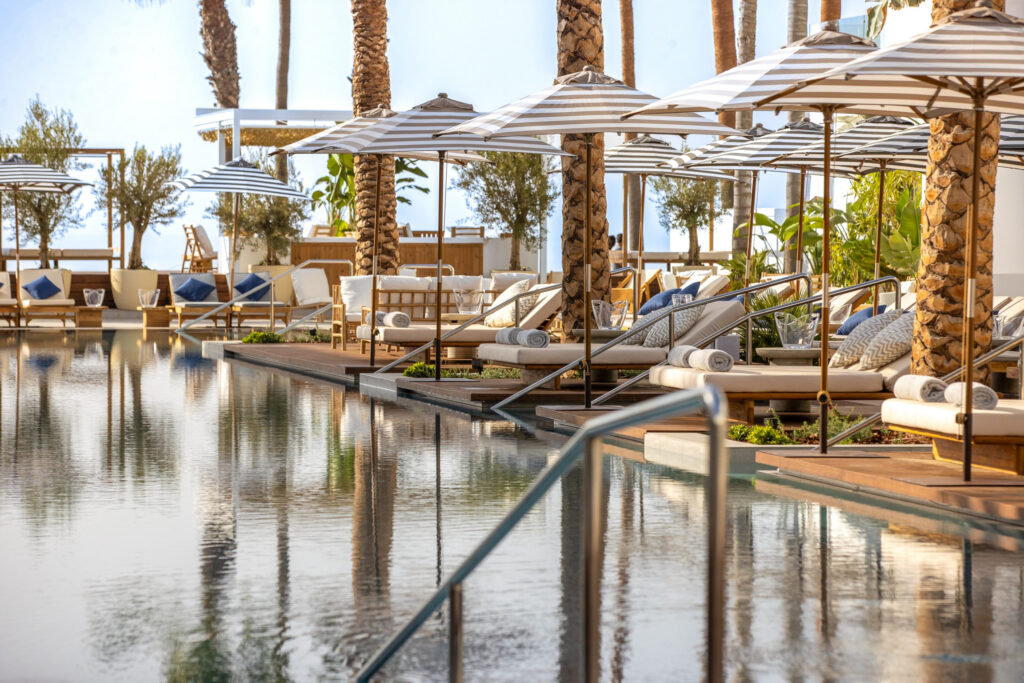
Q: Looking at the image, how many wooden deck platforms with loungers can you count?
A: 4